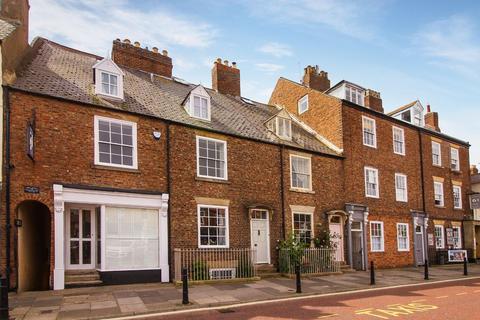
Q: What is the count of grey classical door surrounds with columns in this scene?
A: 2